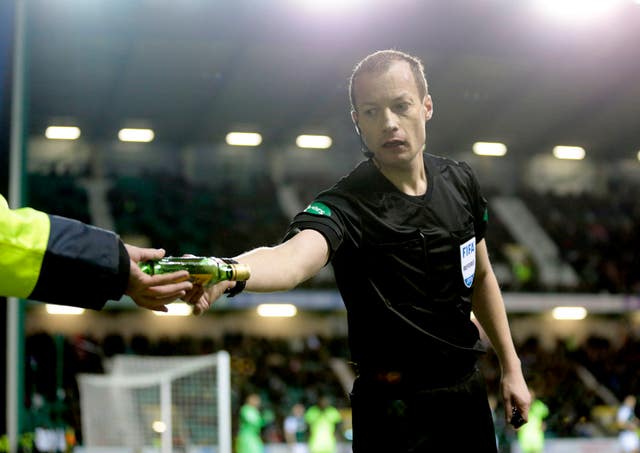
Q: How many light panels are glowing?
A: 10